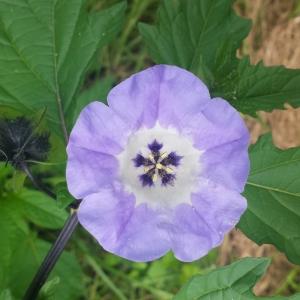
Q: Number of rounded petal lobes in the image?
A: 5